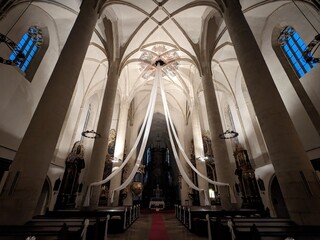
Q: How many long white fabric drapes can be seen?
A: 4